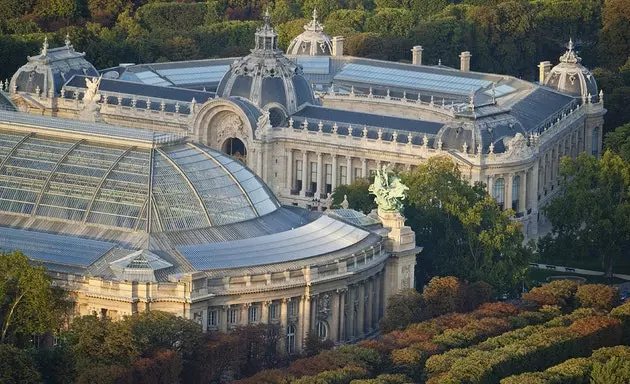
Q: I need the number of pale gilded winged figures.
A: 1